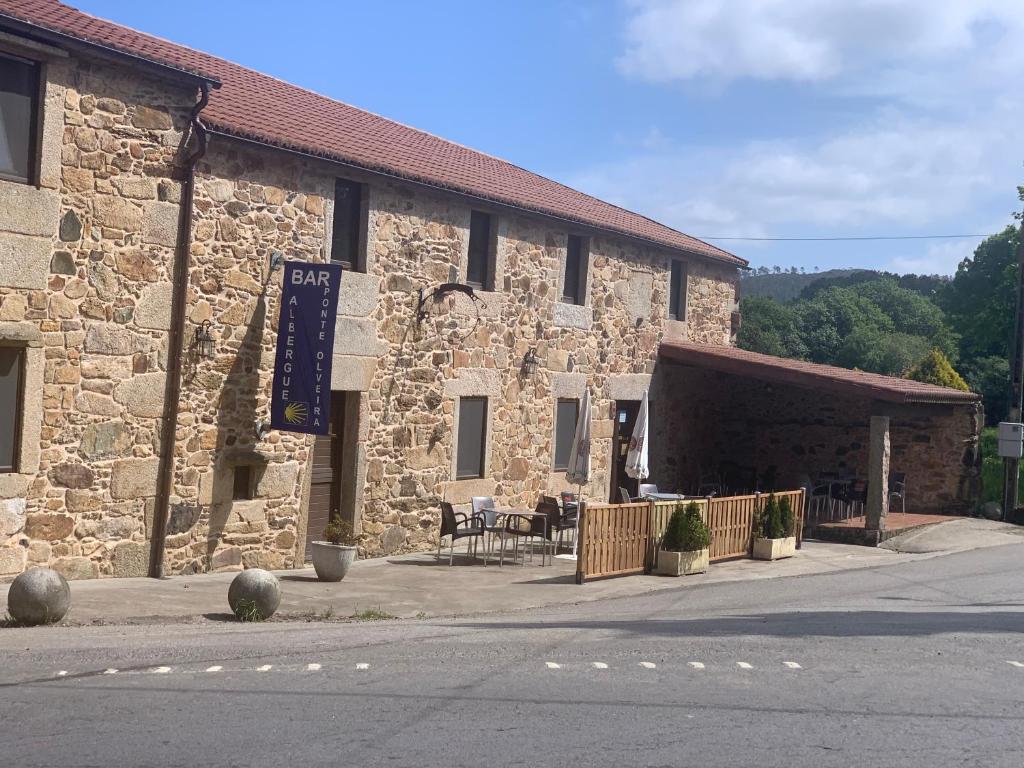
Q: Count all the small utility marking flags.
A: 0